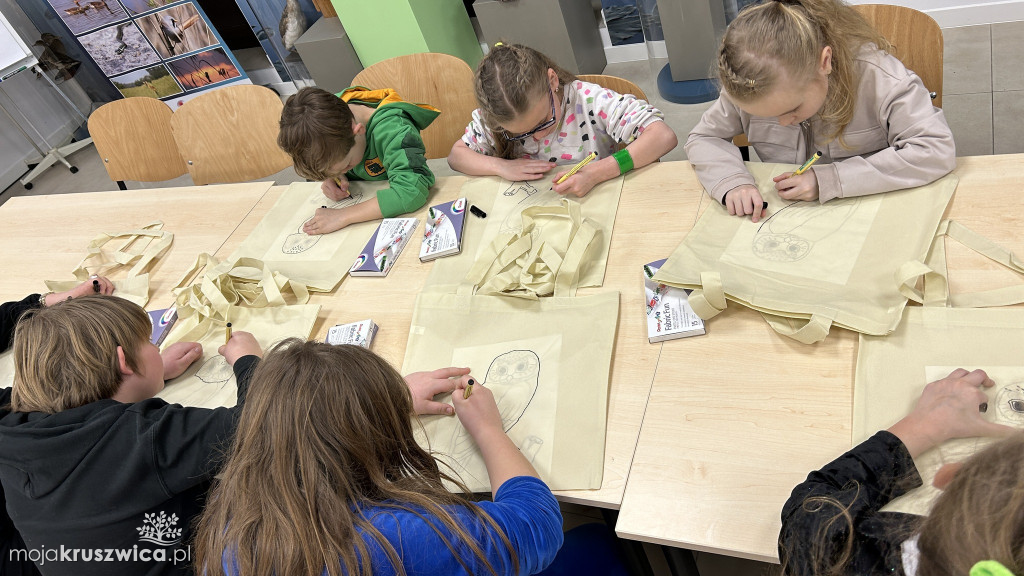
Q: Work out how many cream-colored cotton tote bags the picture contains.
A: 7